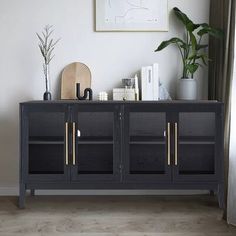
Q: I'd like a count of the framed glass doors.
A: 4